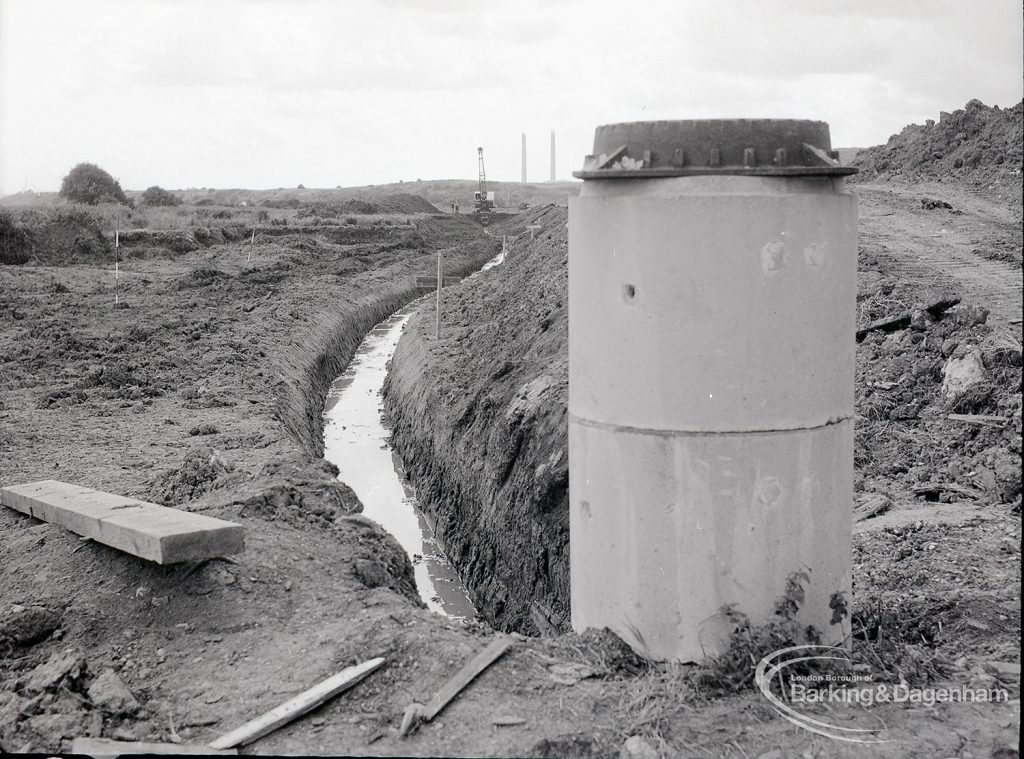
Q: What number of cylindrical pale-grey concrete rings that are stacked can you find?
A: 2